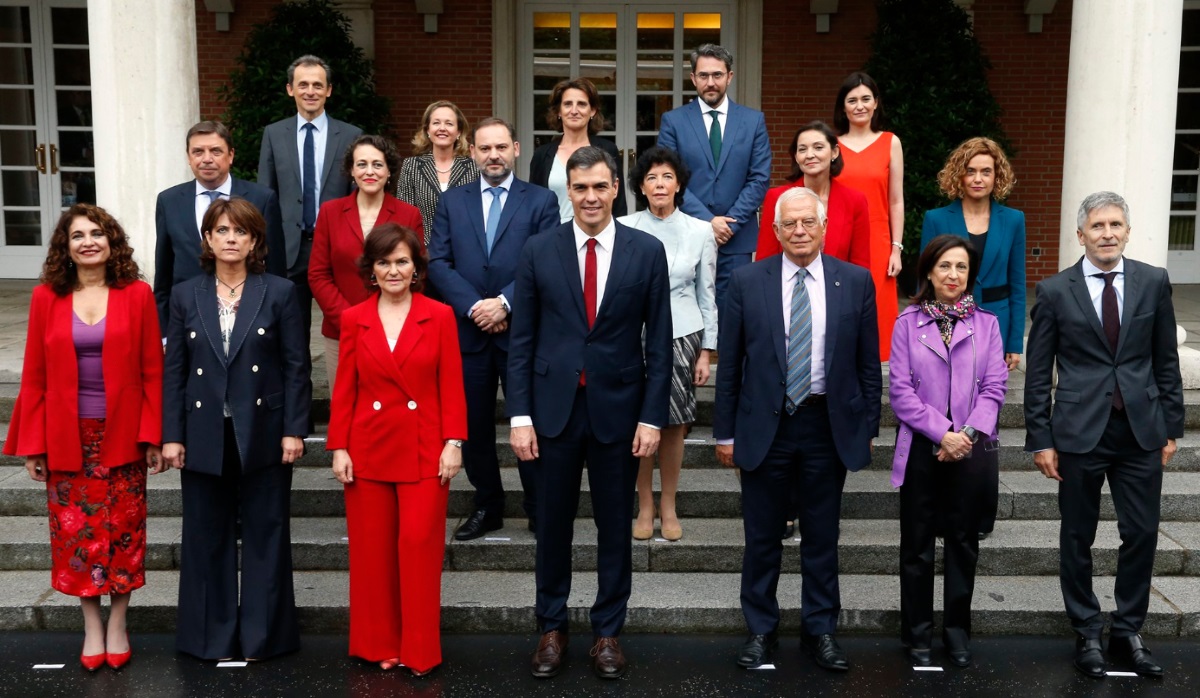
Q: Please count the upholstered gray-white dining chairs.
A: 0